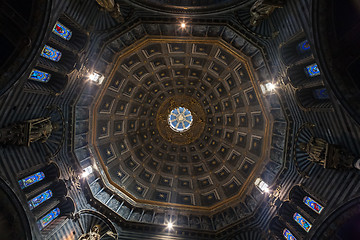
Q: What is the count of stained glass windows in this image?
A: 12